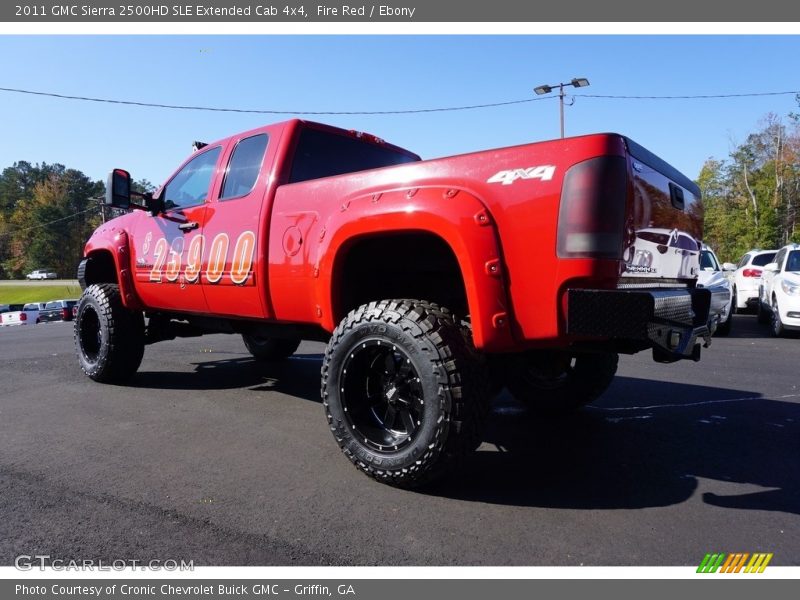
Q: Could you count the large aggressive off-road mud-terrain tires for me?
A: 4